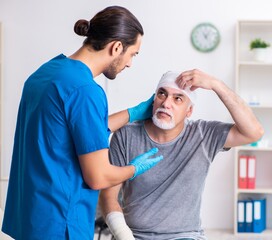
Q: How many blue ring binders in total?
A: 3